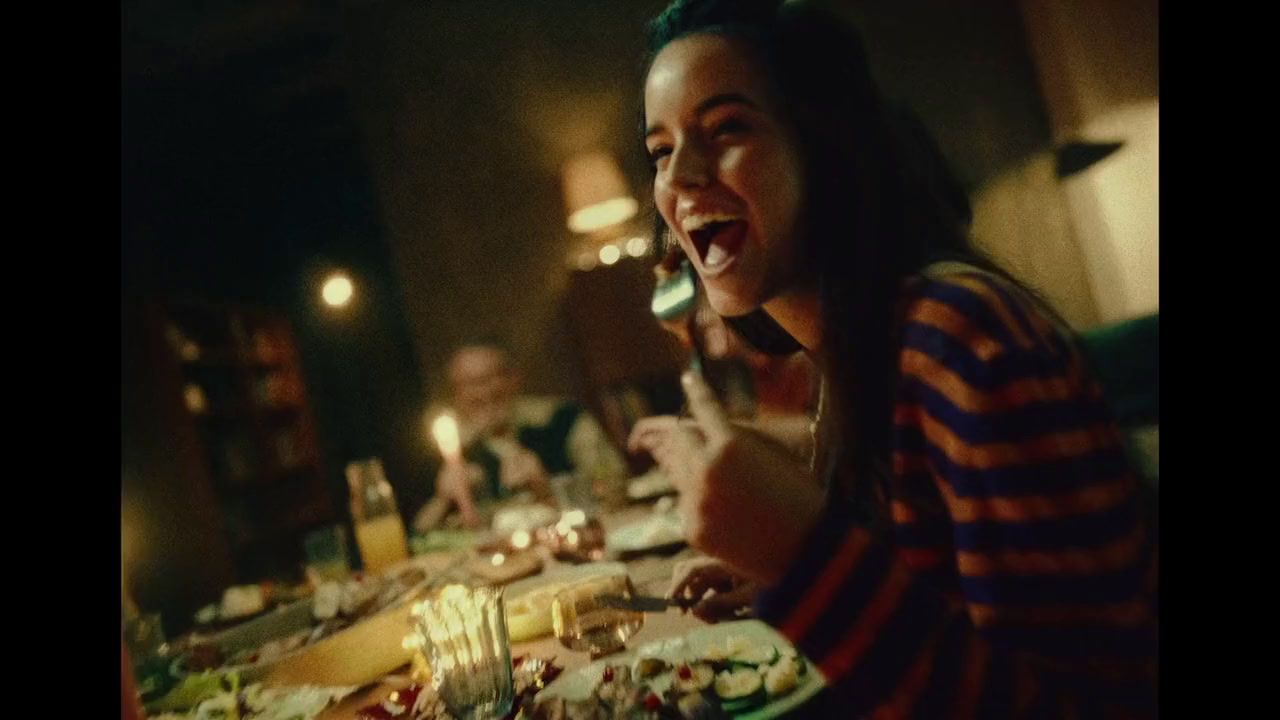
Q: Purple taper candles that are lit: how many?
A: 0